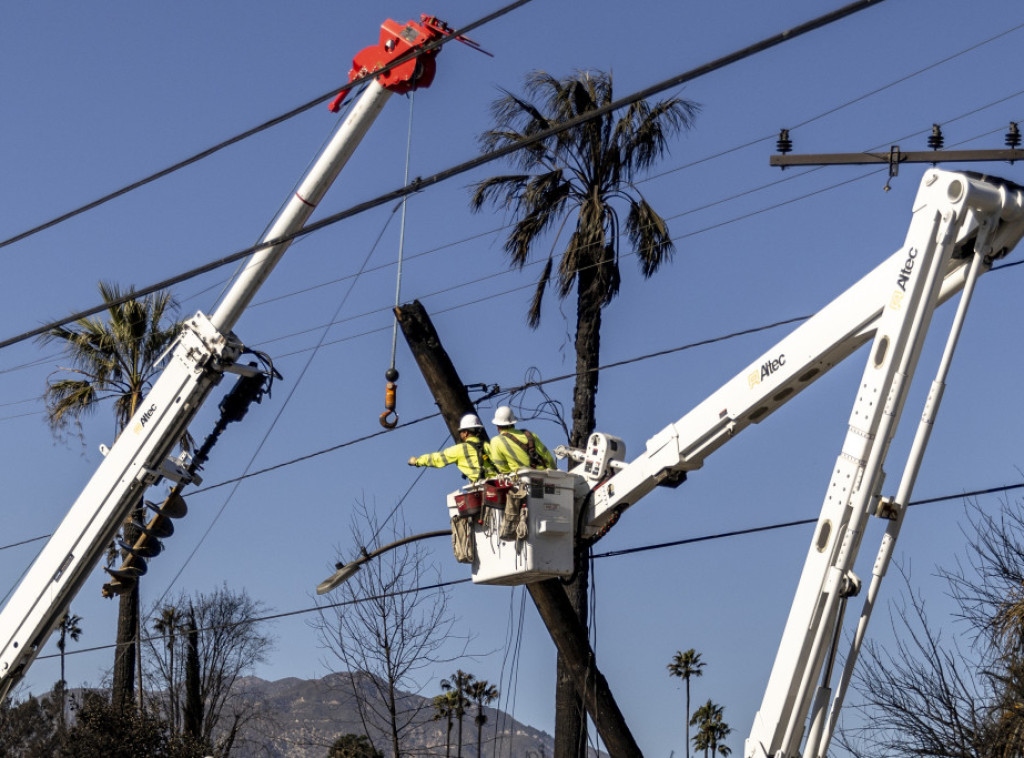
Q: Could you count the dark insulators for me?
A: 3